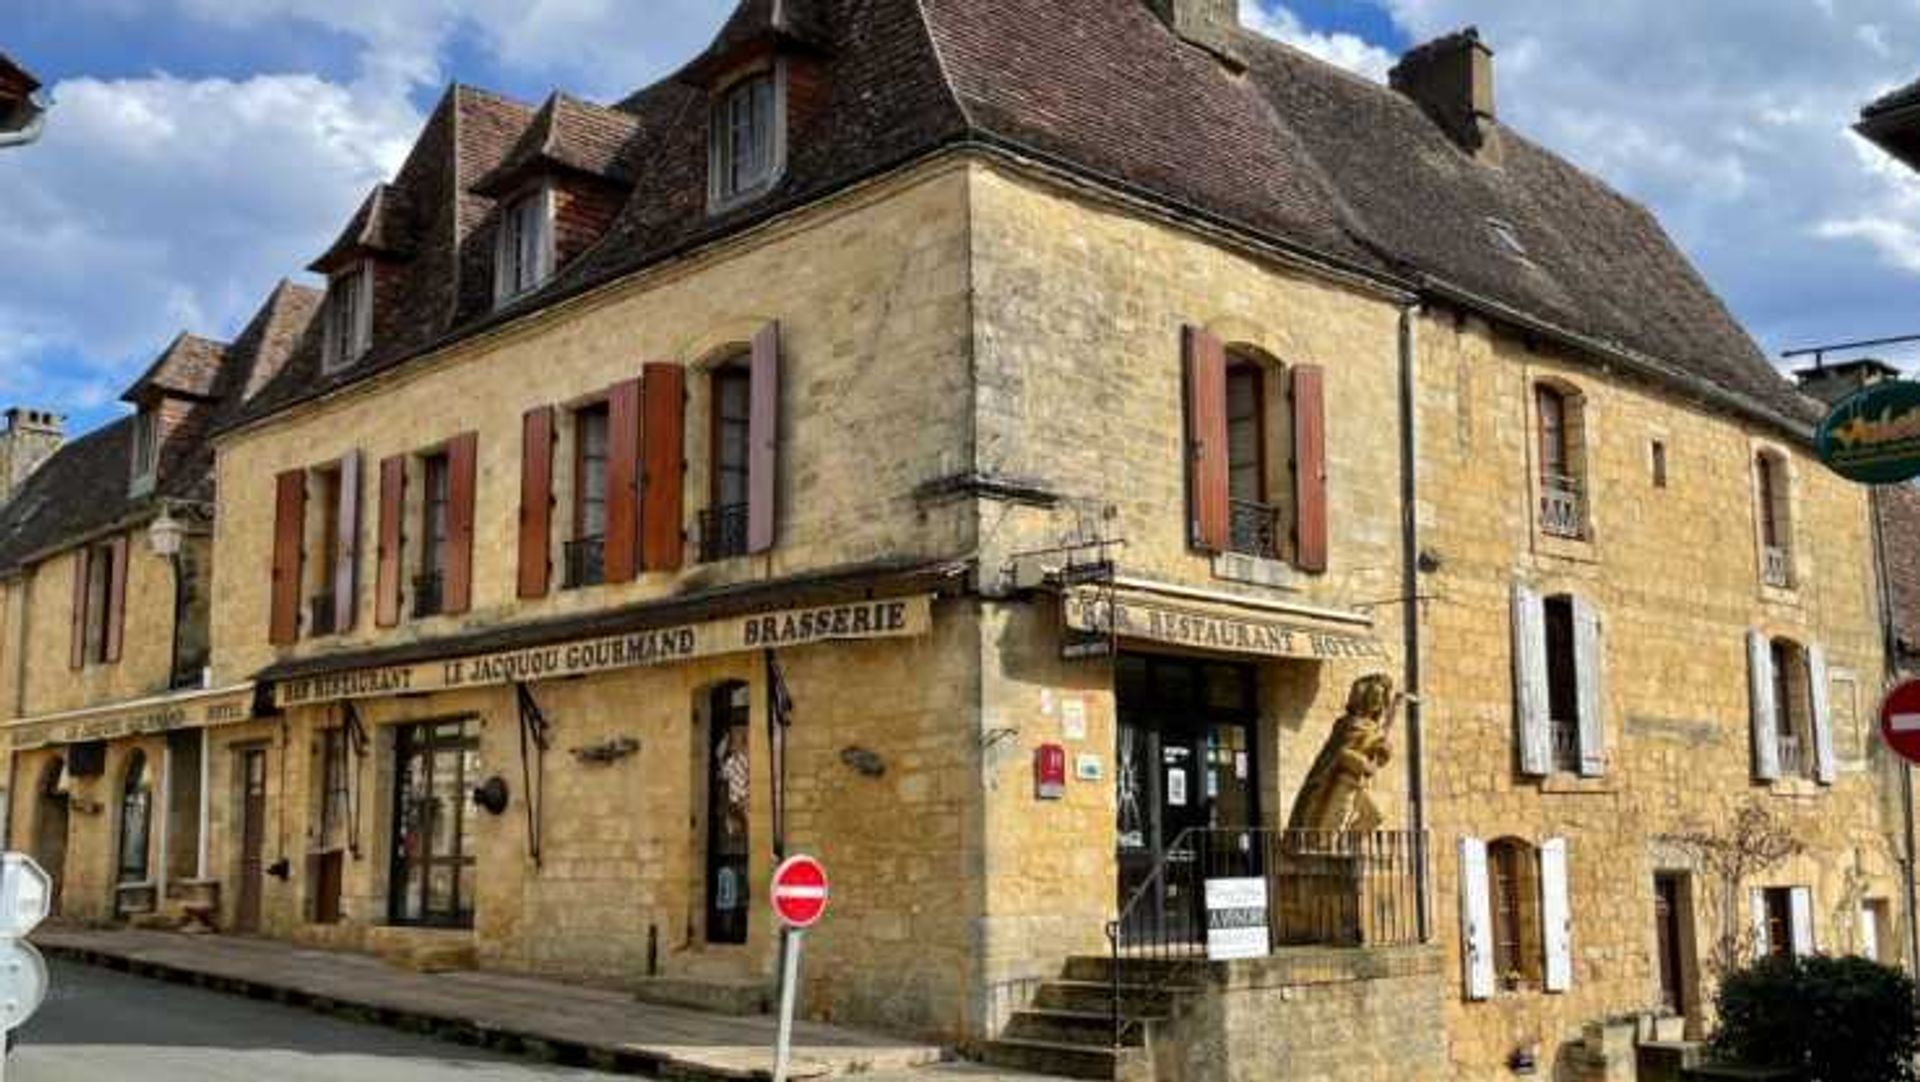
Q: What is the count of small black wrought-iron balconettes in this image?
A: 5